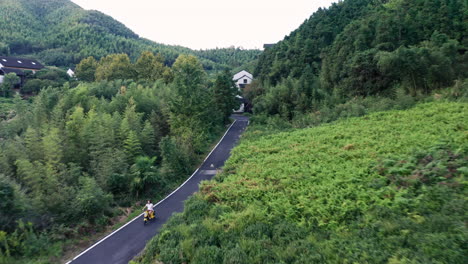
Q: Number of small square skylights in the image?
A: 3